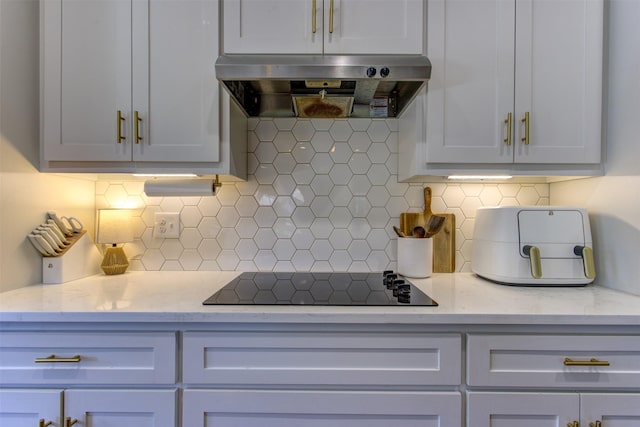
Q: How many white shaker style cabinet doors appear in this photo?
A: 10